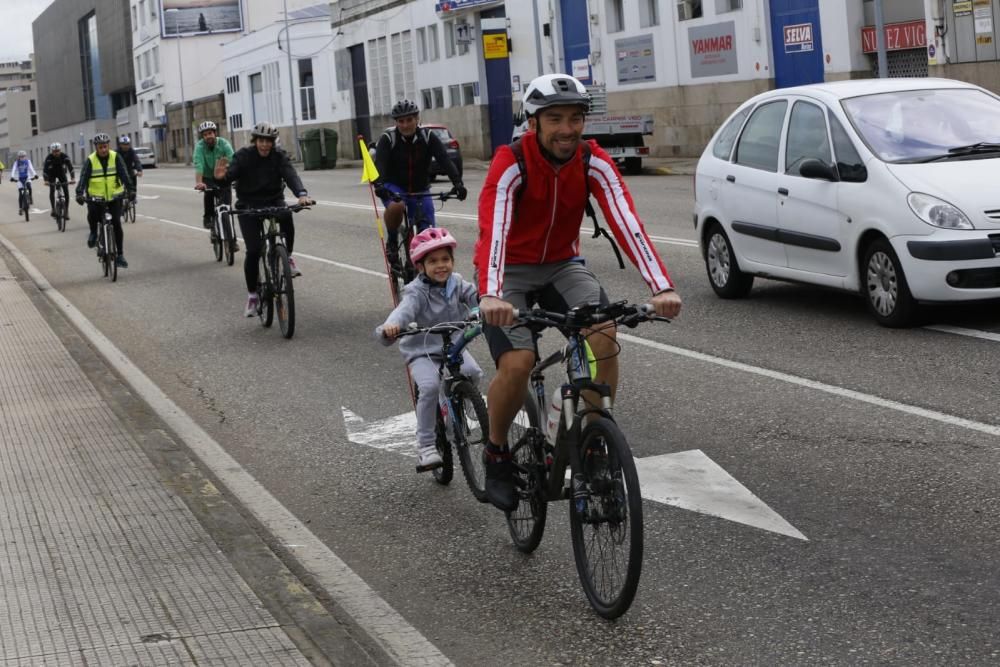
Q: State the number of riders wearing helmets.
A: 9